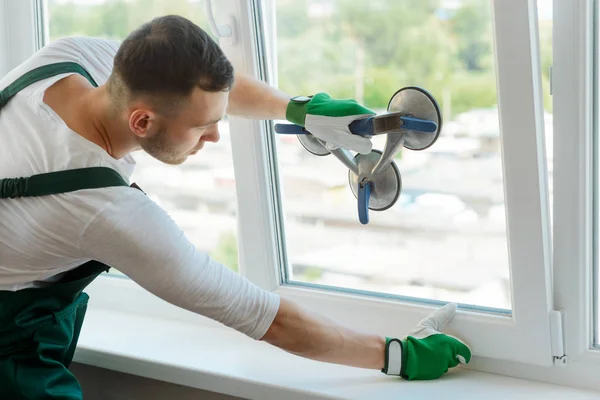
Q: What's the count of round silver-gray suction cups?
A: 3